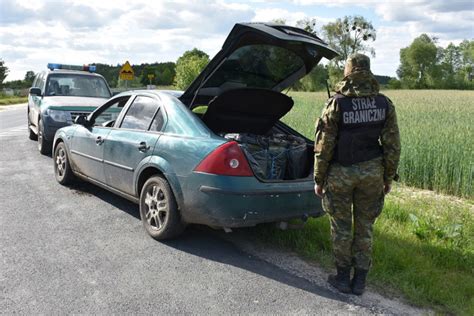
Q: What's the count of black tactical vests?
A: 1